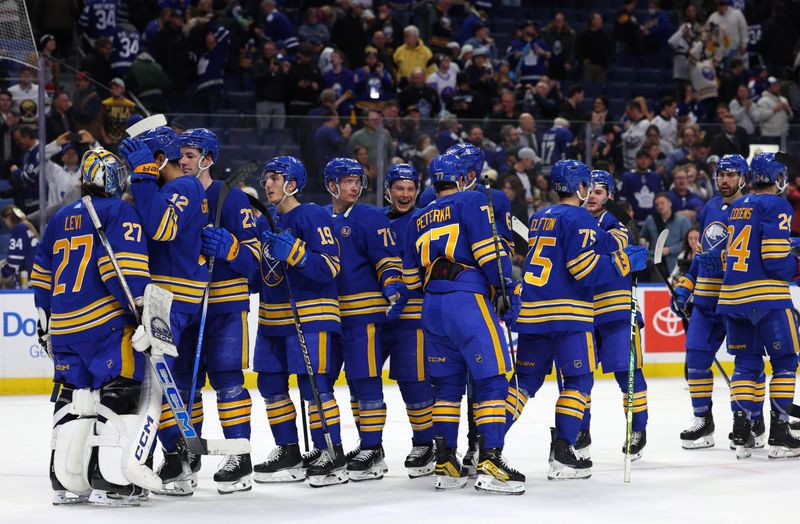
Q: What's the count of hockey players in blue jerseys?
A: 12